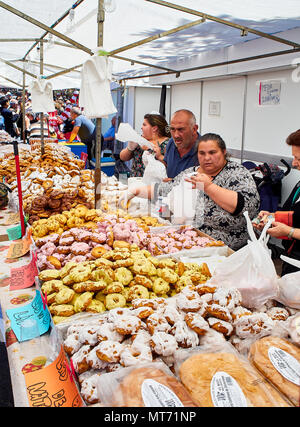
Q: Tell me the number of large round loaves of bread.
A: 3